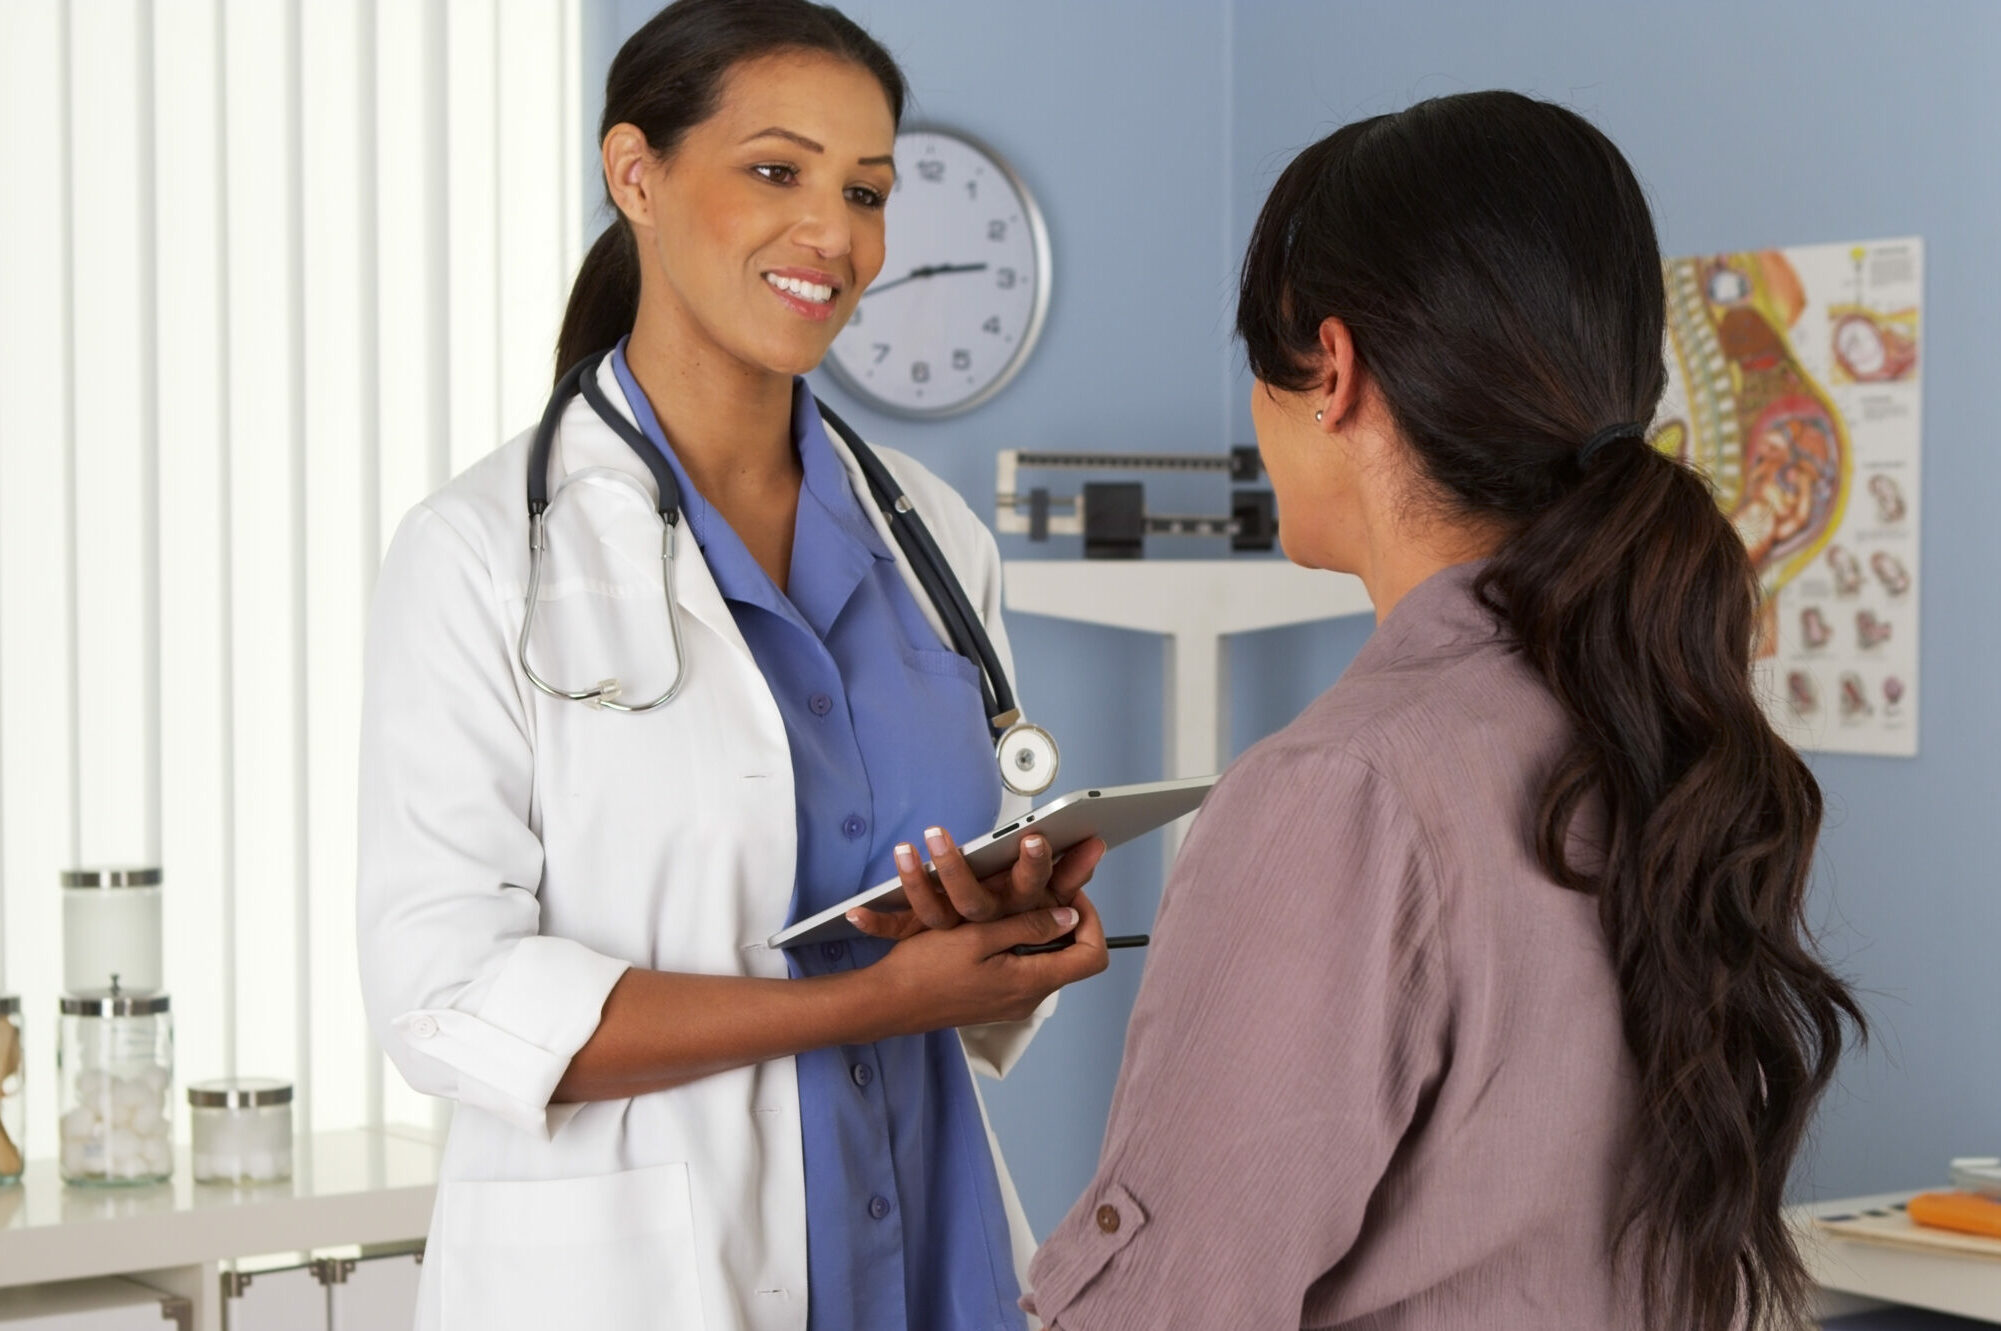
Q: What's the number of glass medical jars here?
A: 4